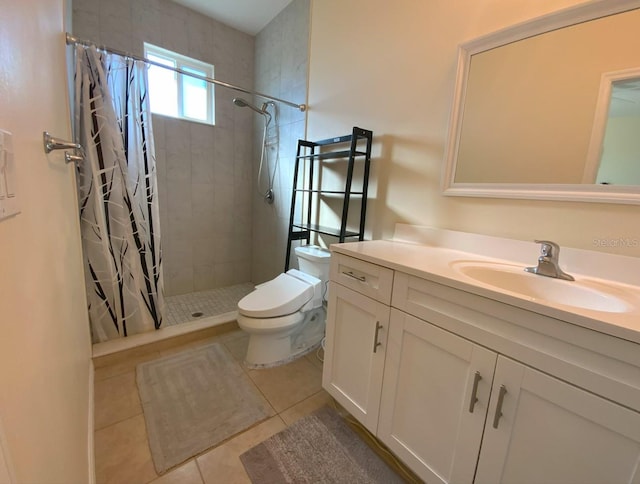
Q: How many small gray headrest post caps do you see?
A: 0